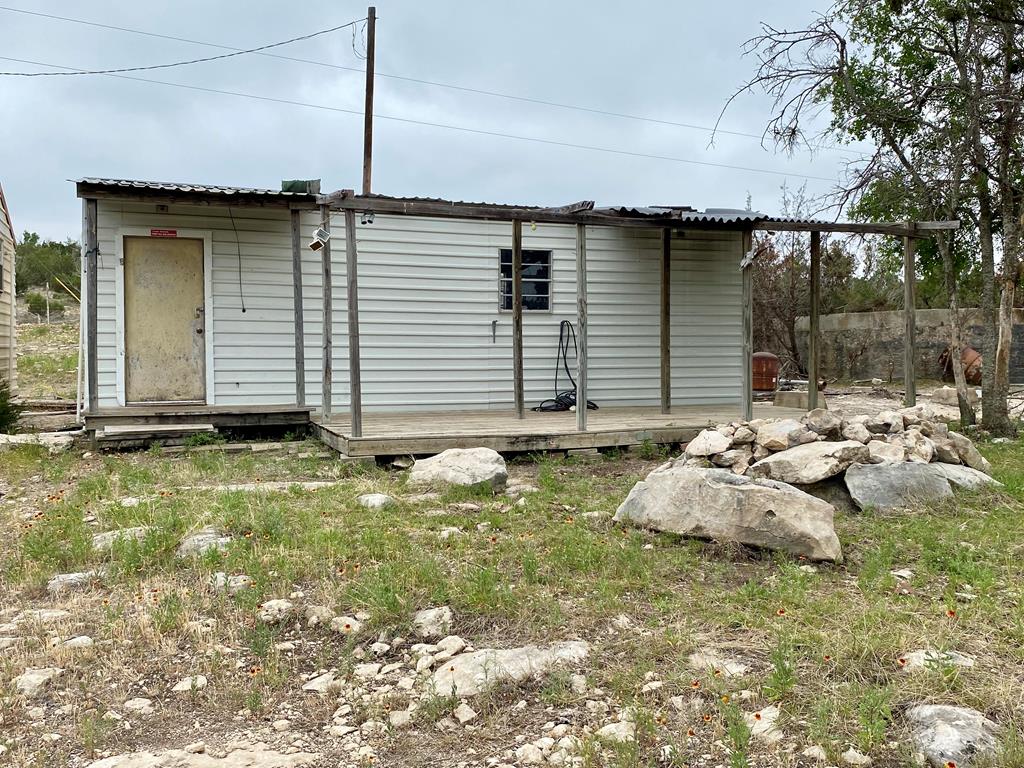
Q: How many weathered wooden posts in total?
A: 10